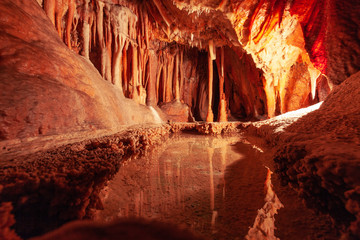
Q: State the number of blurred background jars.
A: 0